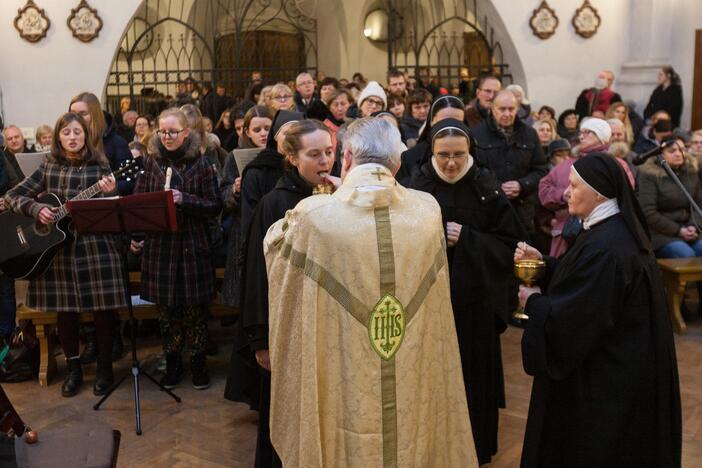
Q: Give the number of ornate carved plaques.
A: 4